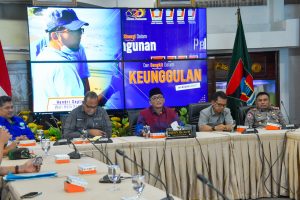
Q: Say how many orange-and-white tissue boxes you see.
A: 8